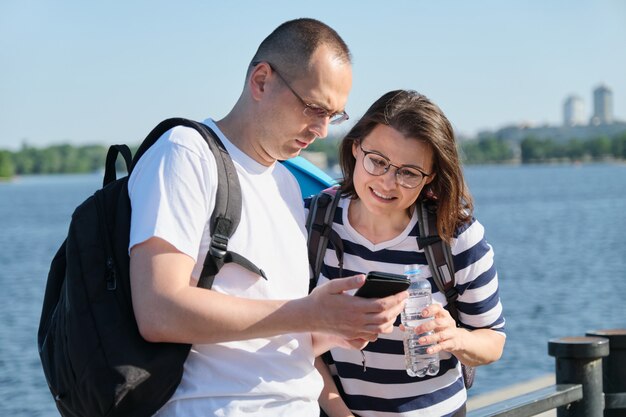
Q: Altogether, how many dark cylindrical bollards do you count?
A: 2